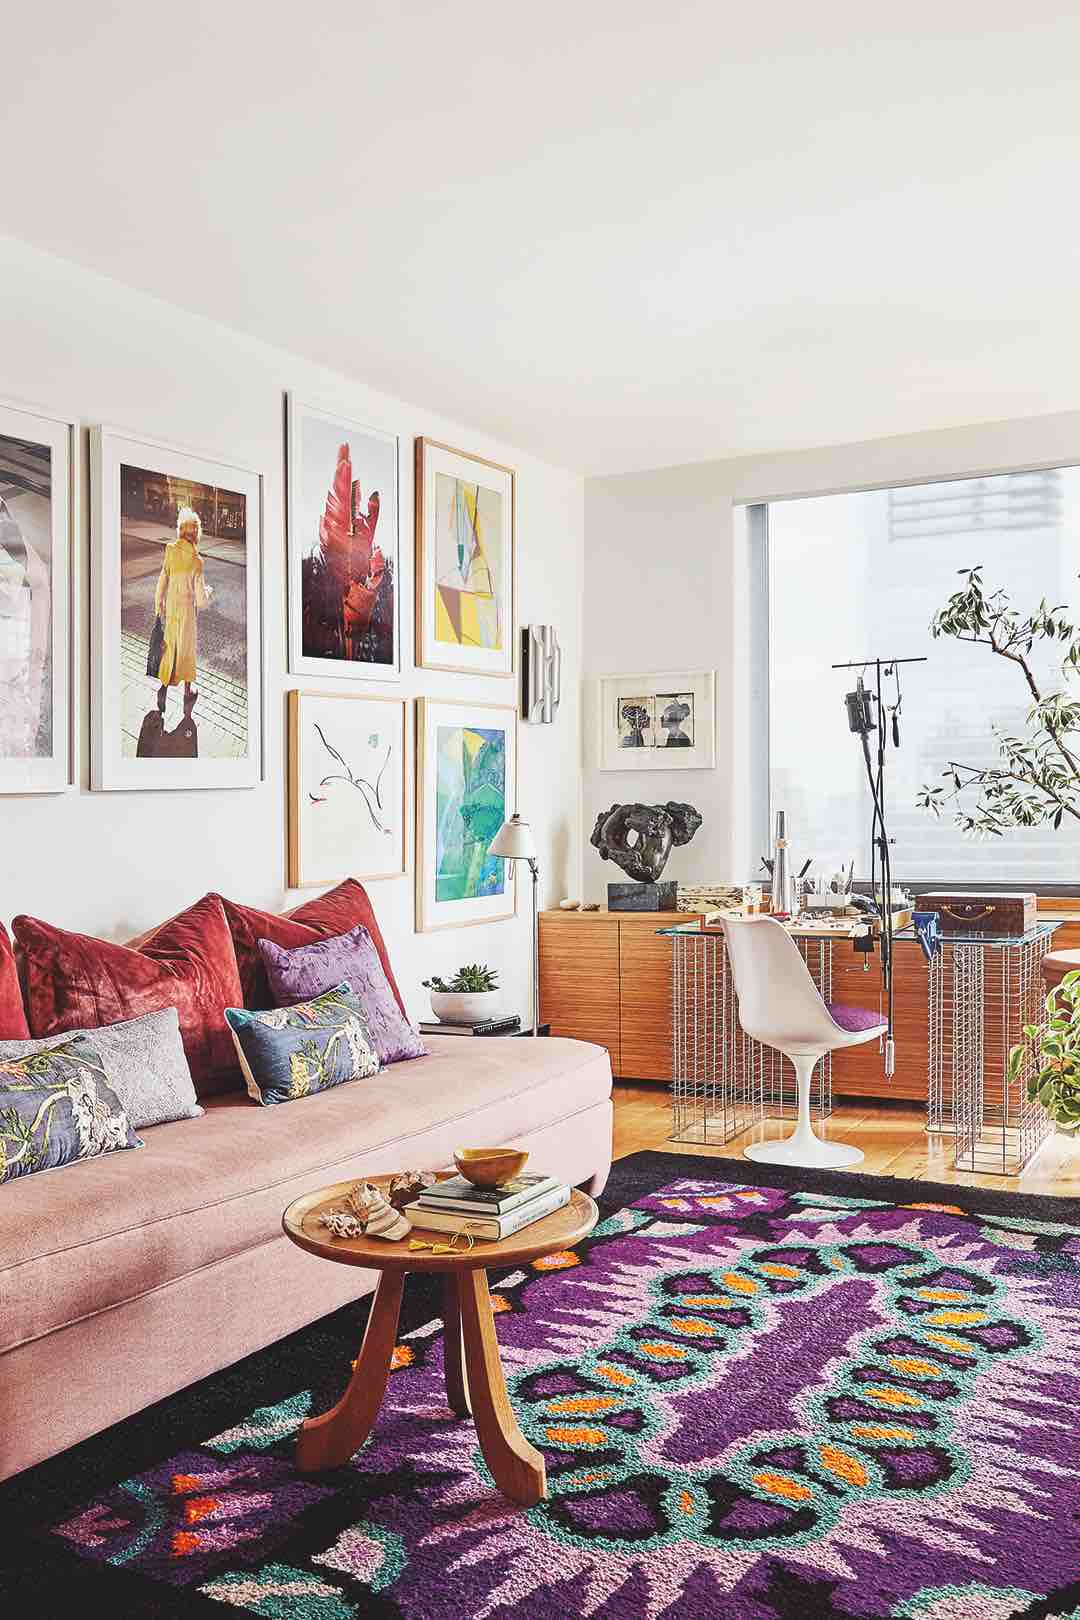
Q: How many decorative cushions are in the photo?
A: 7